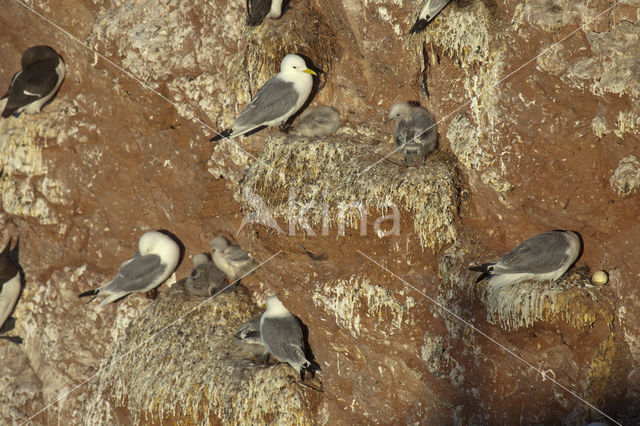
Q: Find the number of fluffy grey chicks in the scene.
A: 5